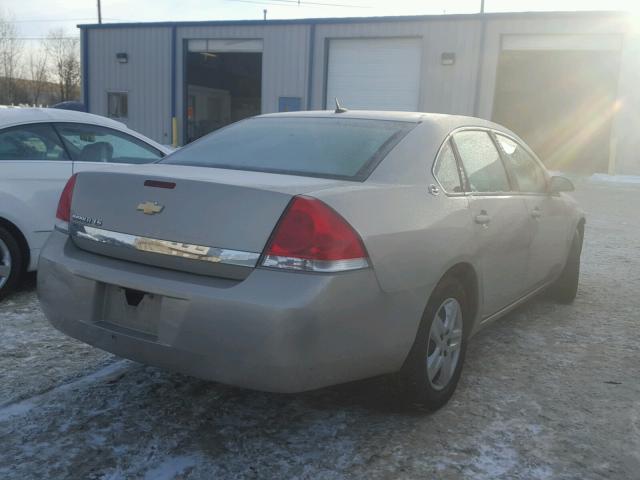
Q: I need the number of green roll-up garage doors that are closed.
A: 0